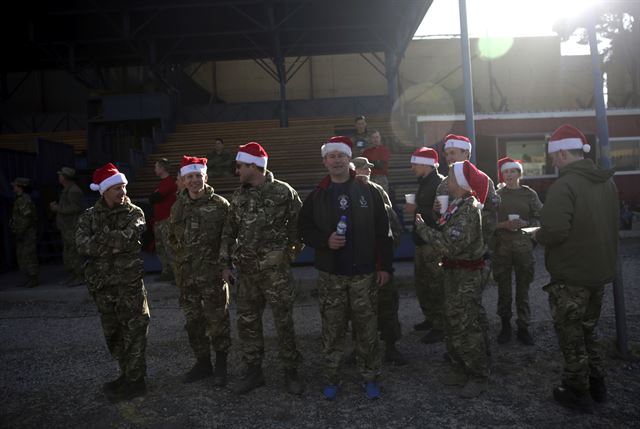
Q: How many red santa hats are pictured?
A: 9